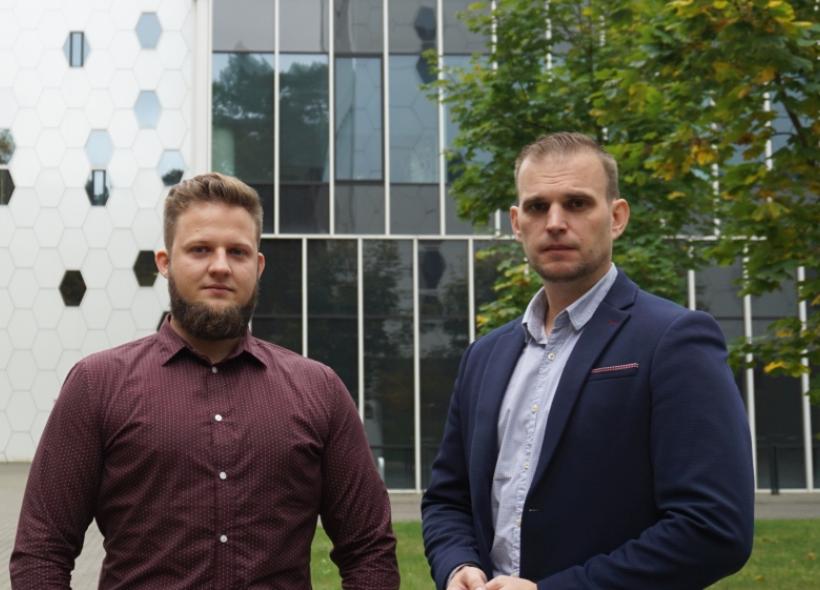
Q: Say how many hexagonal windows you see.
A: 11